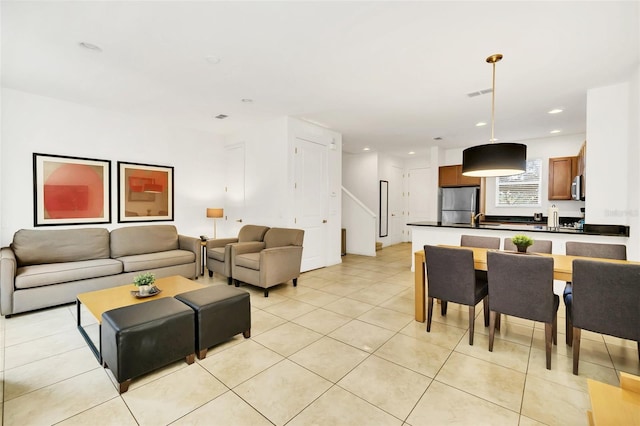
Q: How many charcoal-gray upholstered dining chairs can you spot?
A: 6